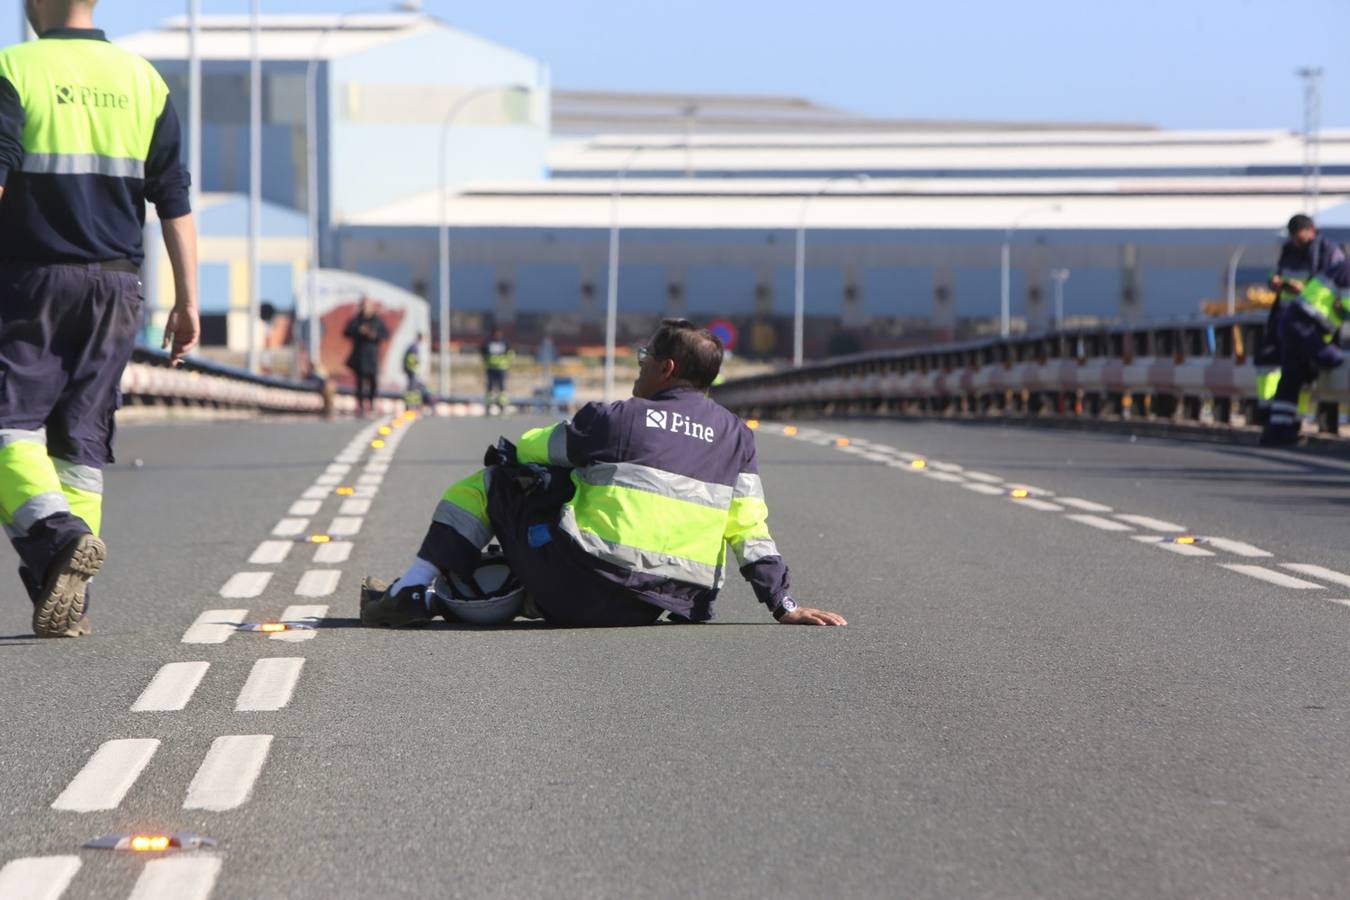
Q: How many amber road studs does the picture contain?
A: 14